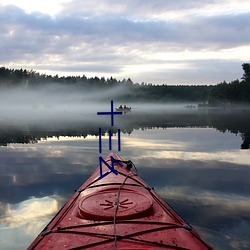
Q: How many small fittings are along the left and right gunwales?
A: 4